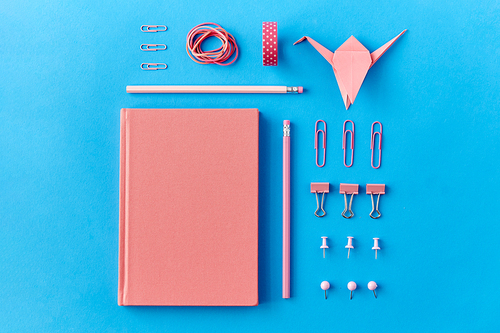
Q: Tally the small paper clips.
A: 3